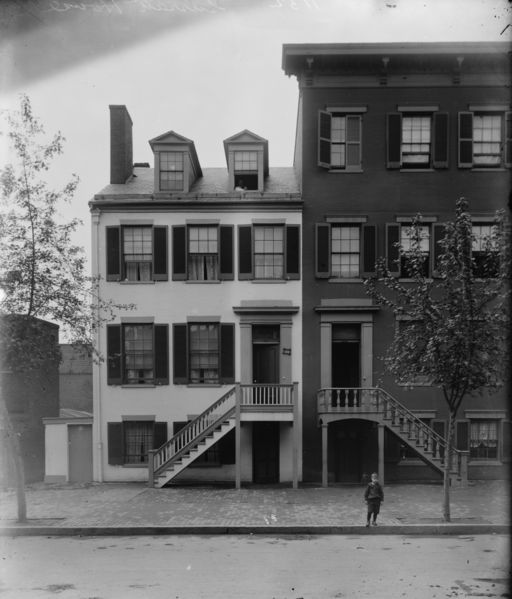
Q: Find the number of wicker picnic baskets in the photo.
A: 0